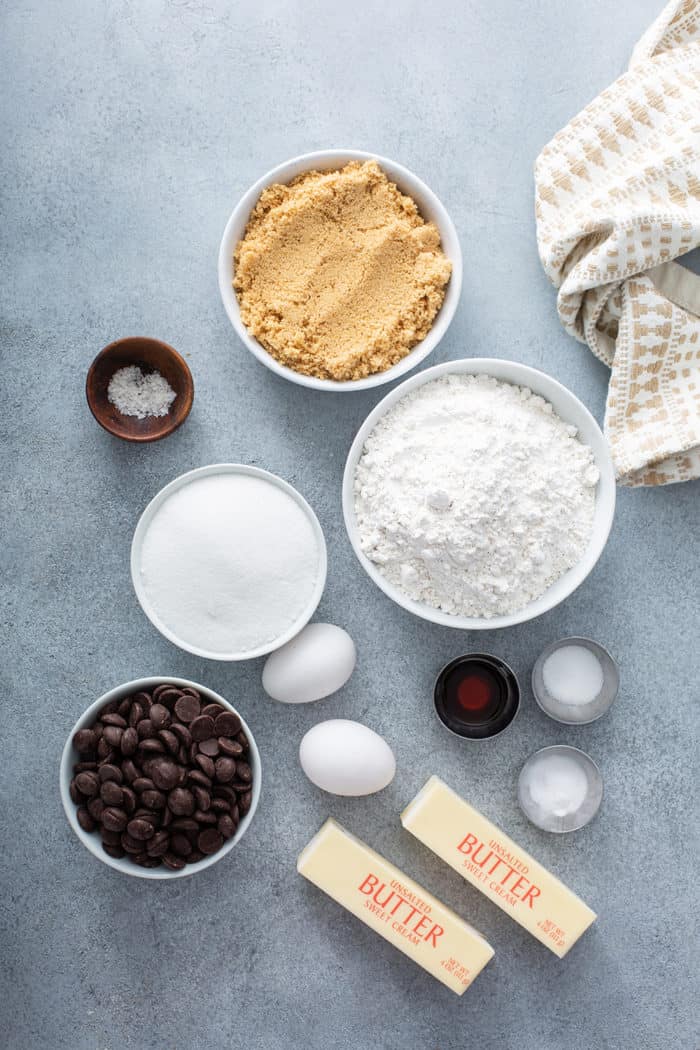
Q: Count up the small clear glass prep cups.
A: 0